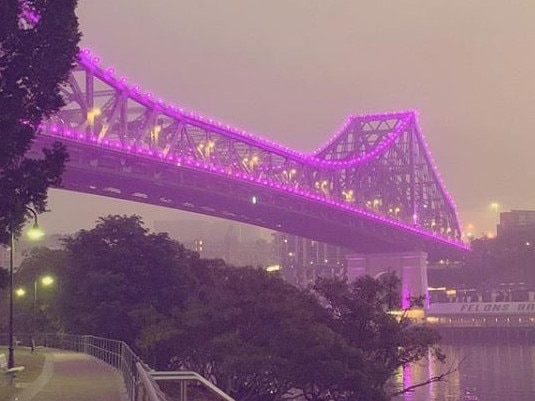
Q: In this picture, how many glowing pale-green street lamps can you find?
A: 3